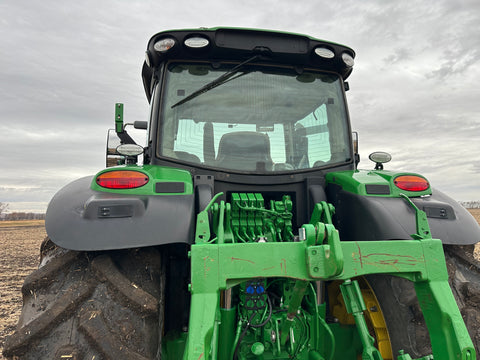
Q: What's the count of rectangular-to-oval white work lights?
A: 6